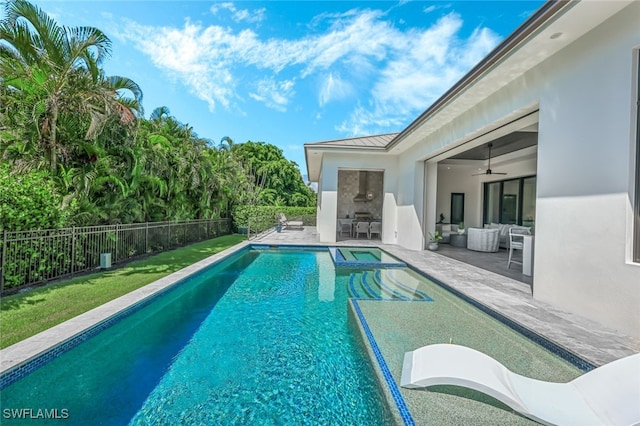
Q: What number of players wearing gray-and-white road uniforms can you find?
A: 0